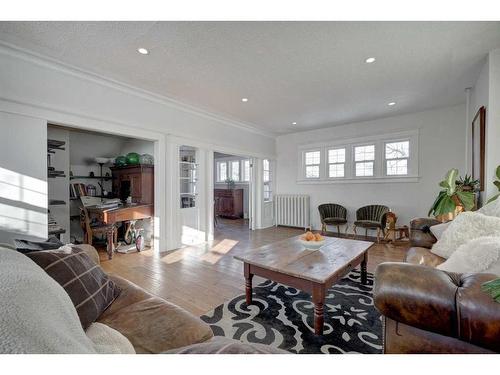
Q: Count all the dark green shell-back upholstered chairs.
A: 2